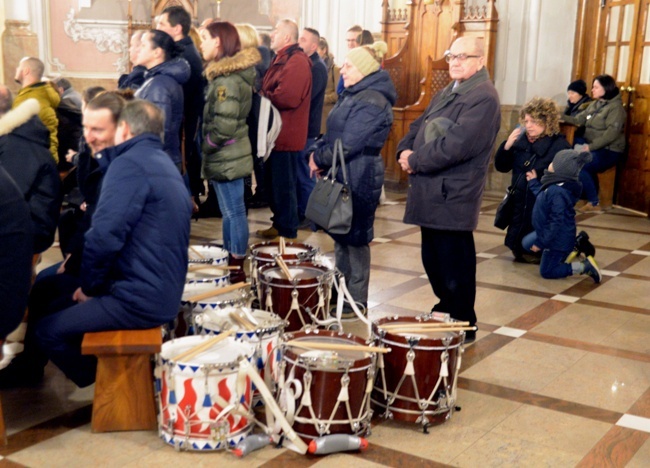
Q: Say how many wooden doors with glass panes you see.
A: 2